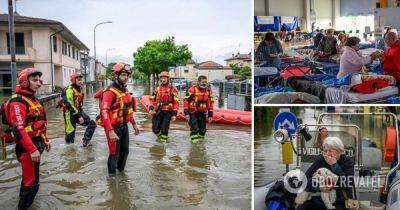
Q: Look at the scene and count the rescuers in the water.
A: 5